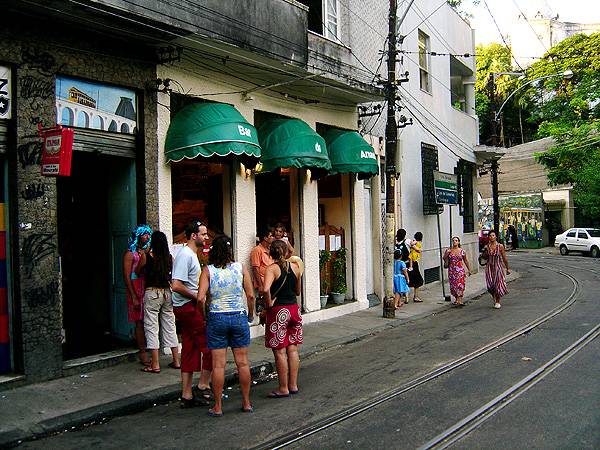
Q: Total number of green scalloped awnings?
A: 3